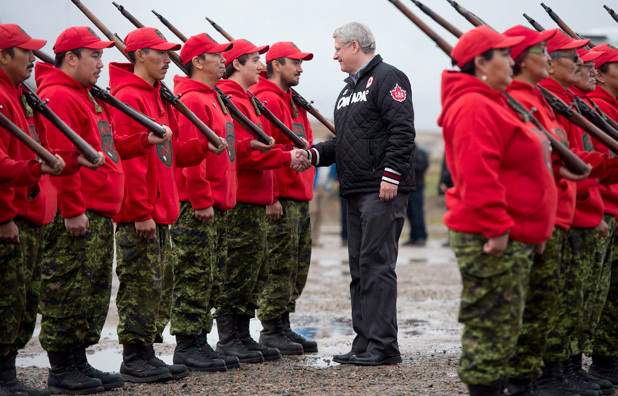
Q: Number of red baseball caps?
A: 11